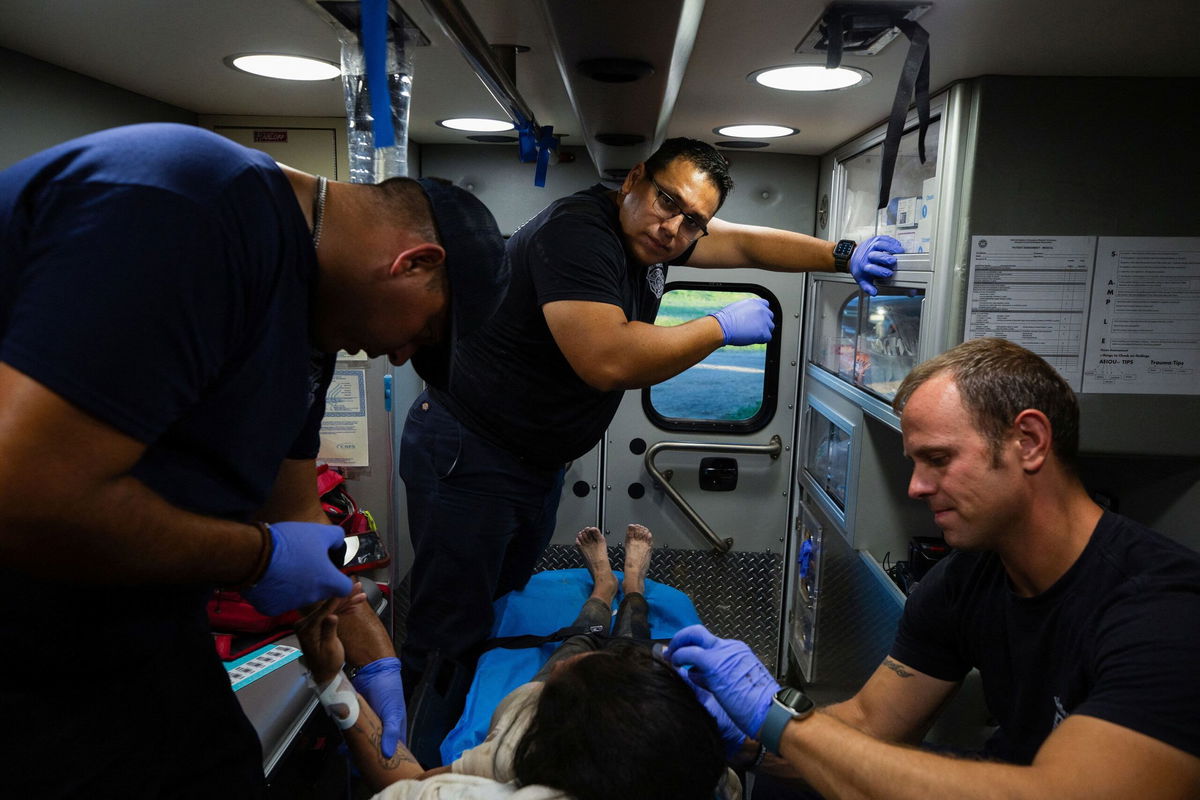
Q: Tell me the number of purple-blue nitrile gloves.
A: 6